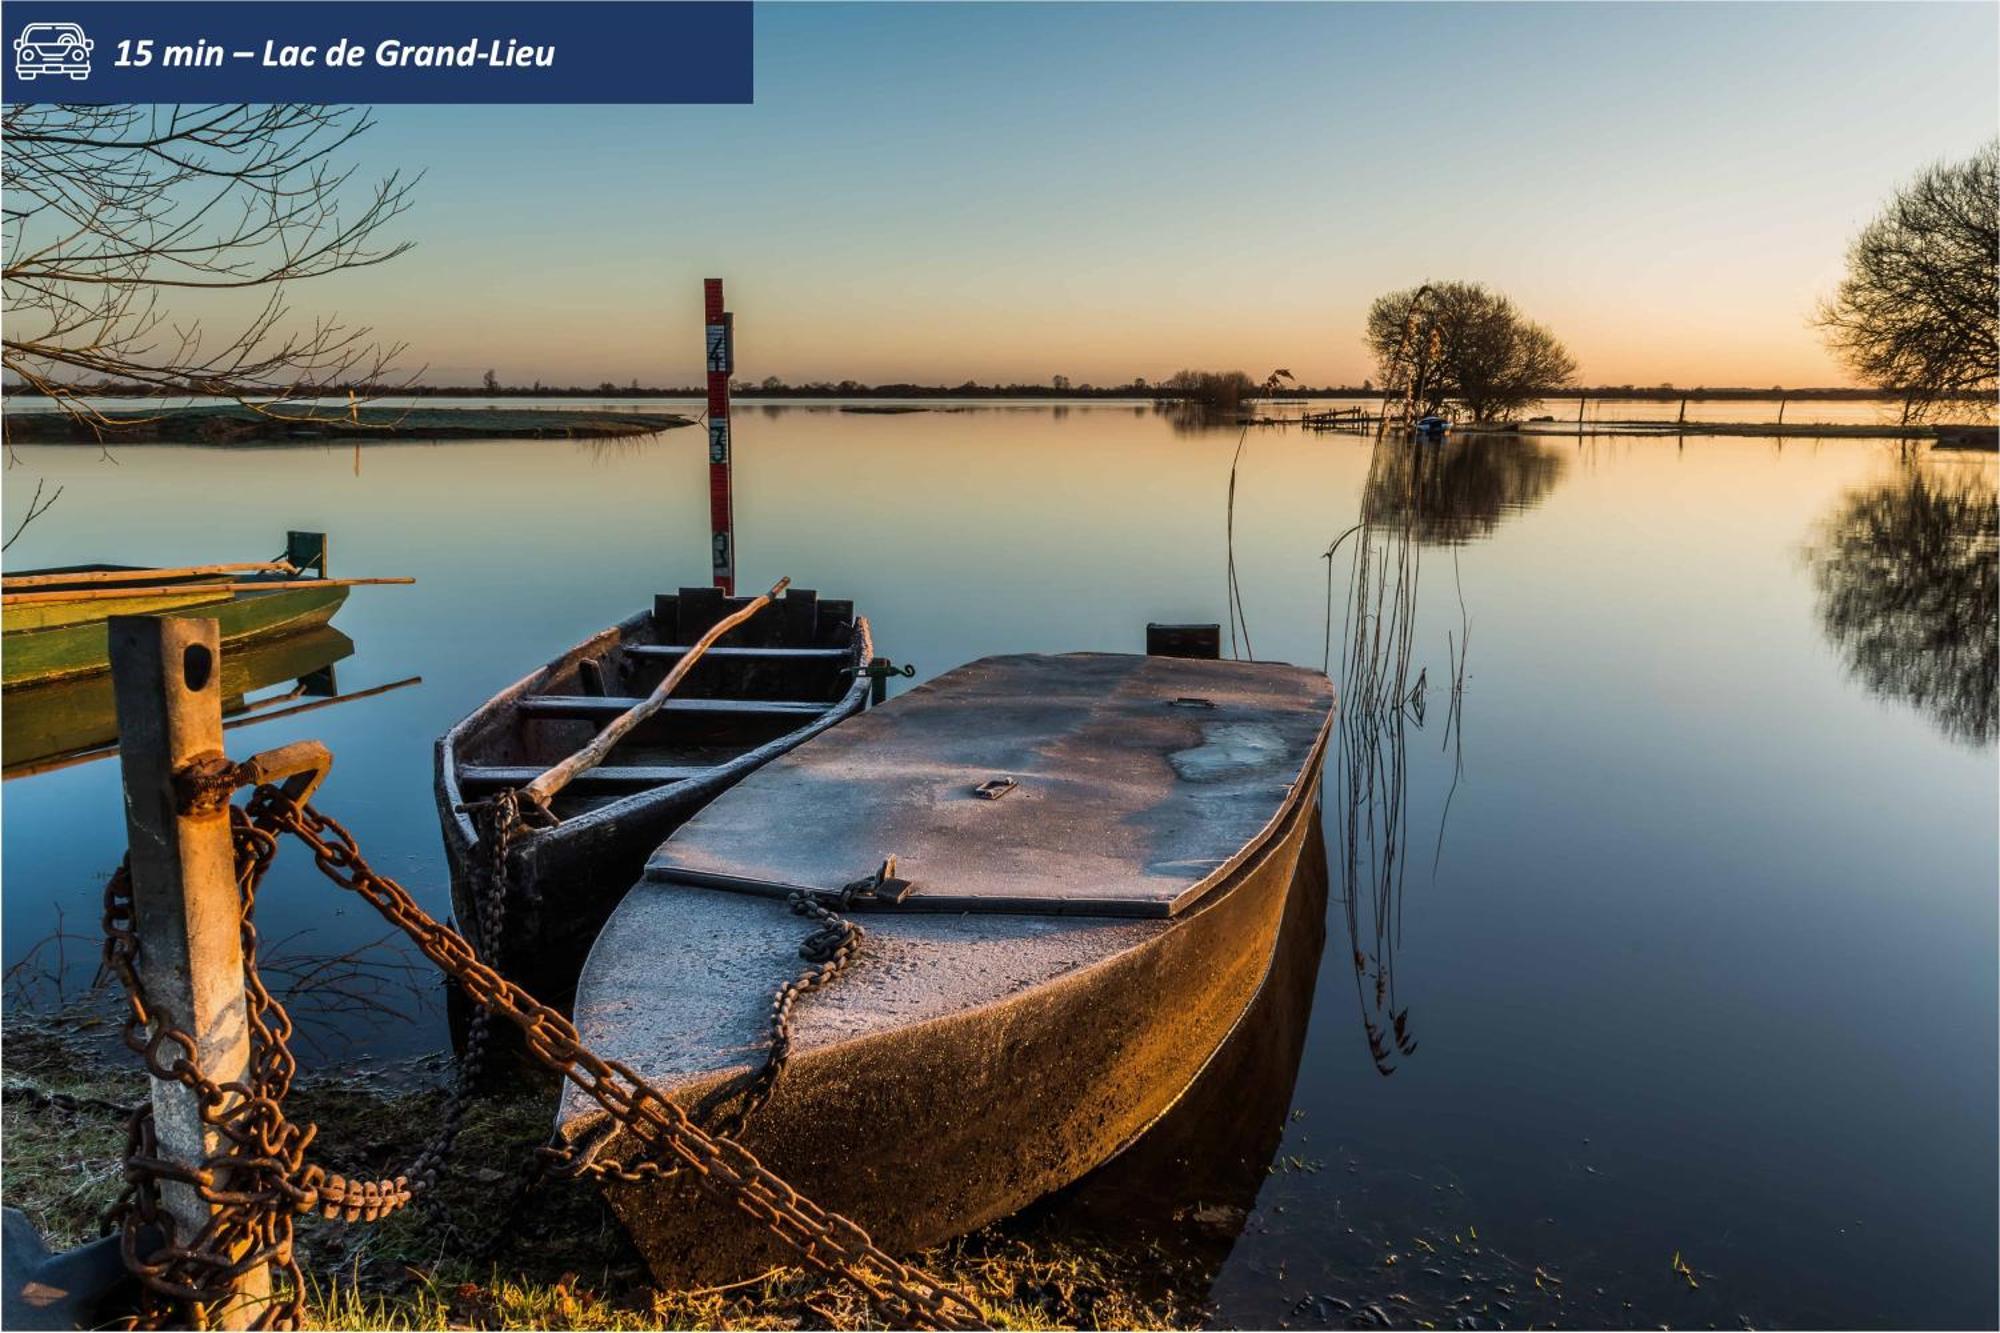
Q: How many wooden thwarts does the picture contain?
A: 3